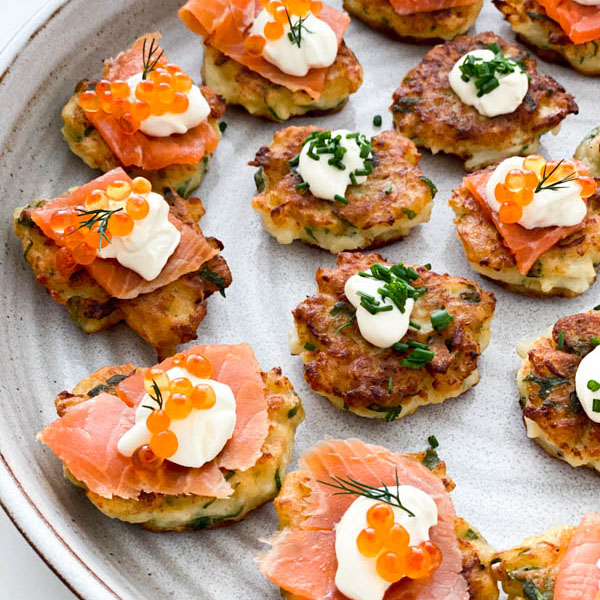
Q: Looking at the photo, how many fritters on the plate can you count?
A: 14